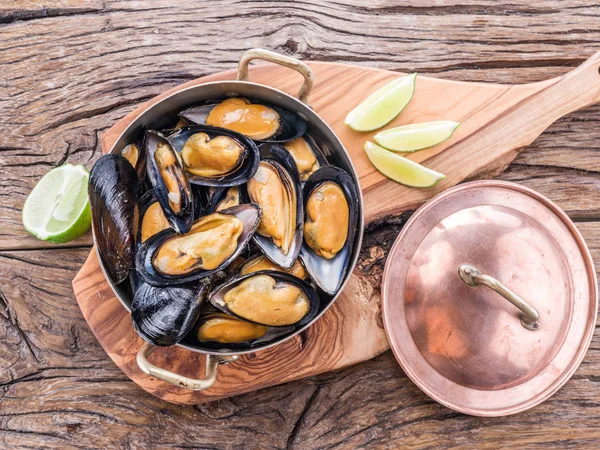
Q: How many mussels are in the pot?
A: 15